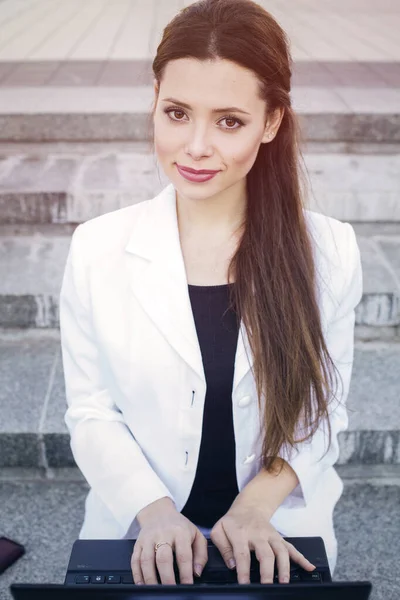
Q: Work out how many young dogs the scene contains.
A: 0